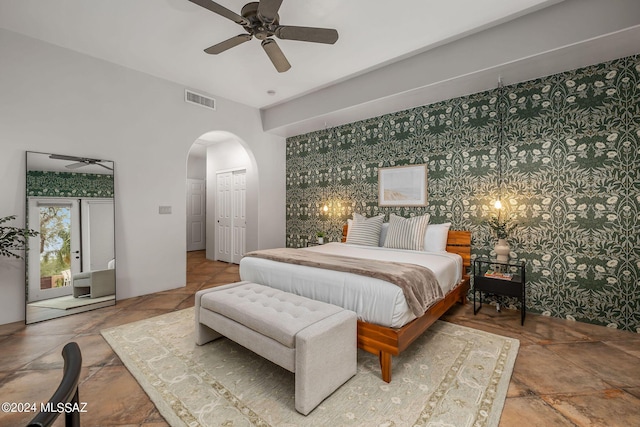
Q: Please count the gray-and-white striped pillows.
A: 2